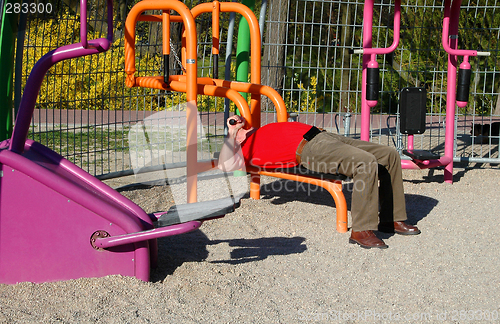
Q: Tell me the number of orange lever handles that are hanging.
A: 2